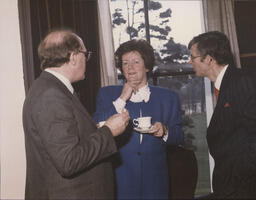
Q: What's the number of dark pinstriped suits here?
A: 1